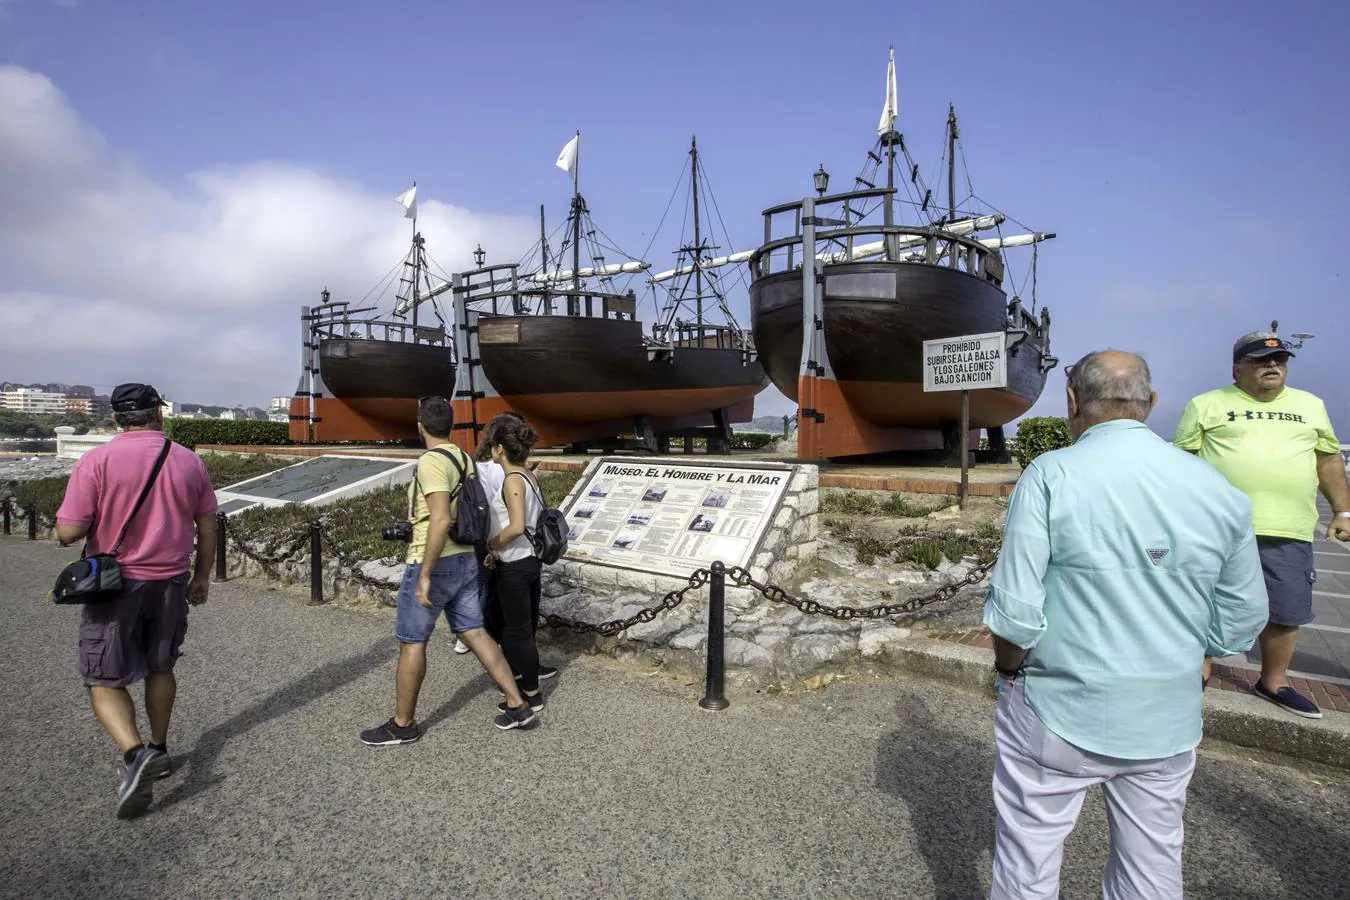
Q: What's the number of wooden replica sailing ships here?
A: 3